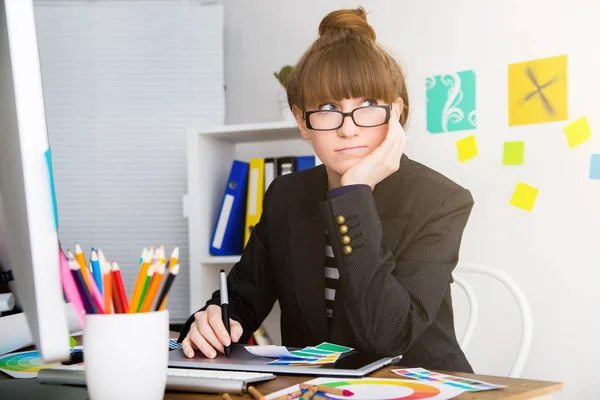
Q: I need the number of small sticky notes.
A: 5